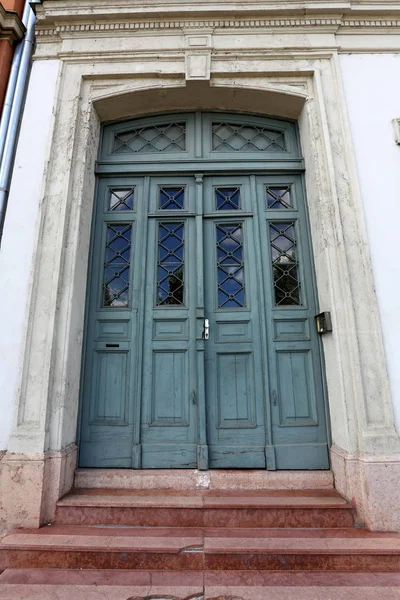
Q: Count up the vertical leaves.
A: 4